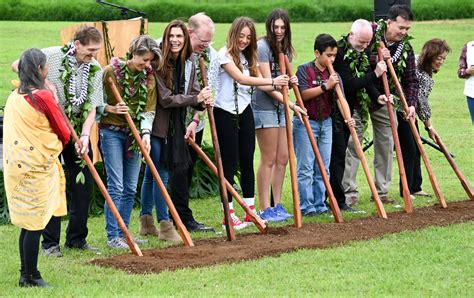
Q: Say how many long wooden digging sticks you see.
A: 10